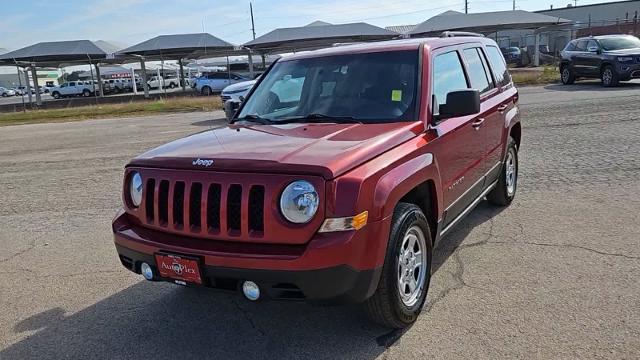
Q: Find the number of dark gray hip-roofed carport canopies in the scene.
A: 4